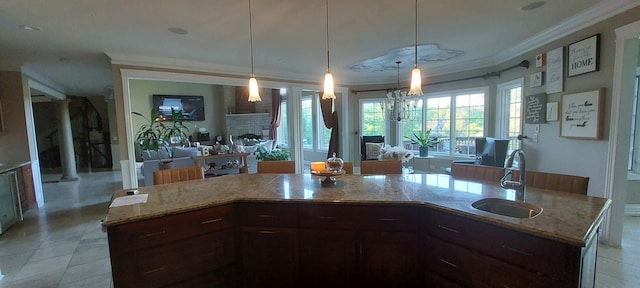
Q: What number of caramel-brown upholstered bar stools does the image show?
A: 6